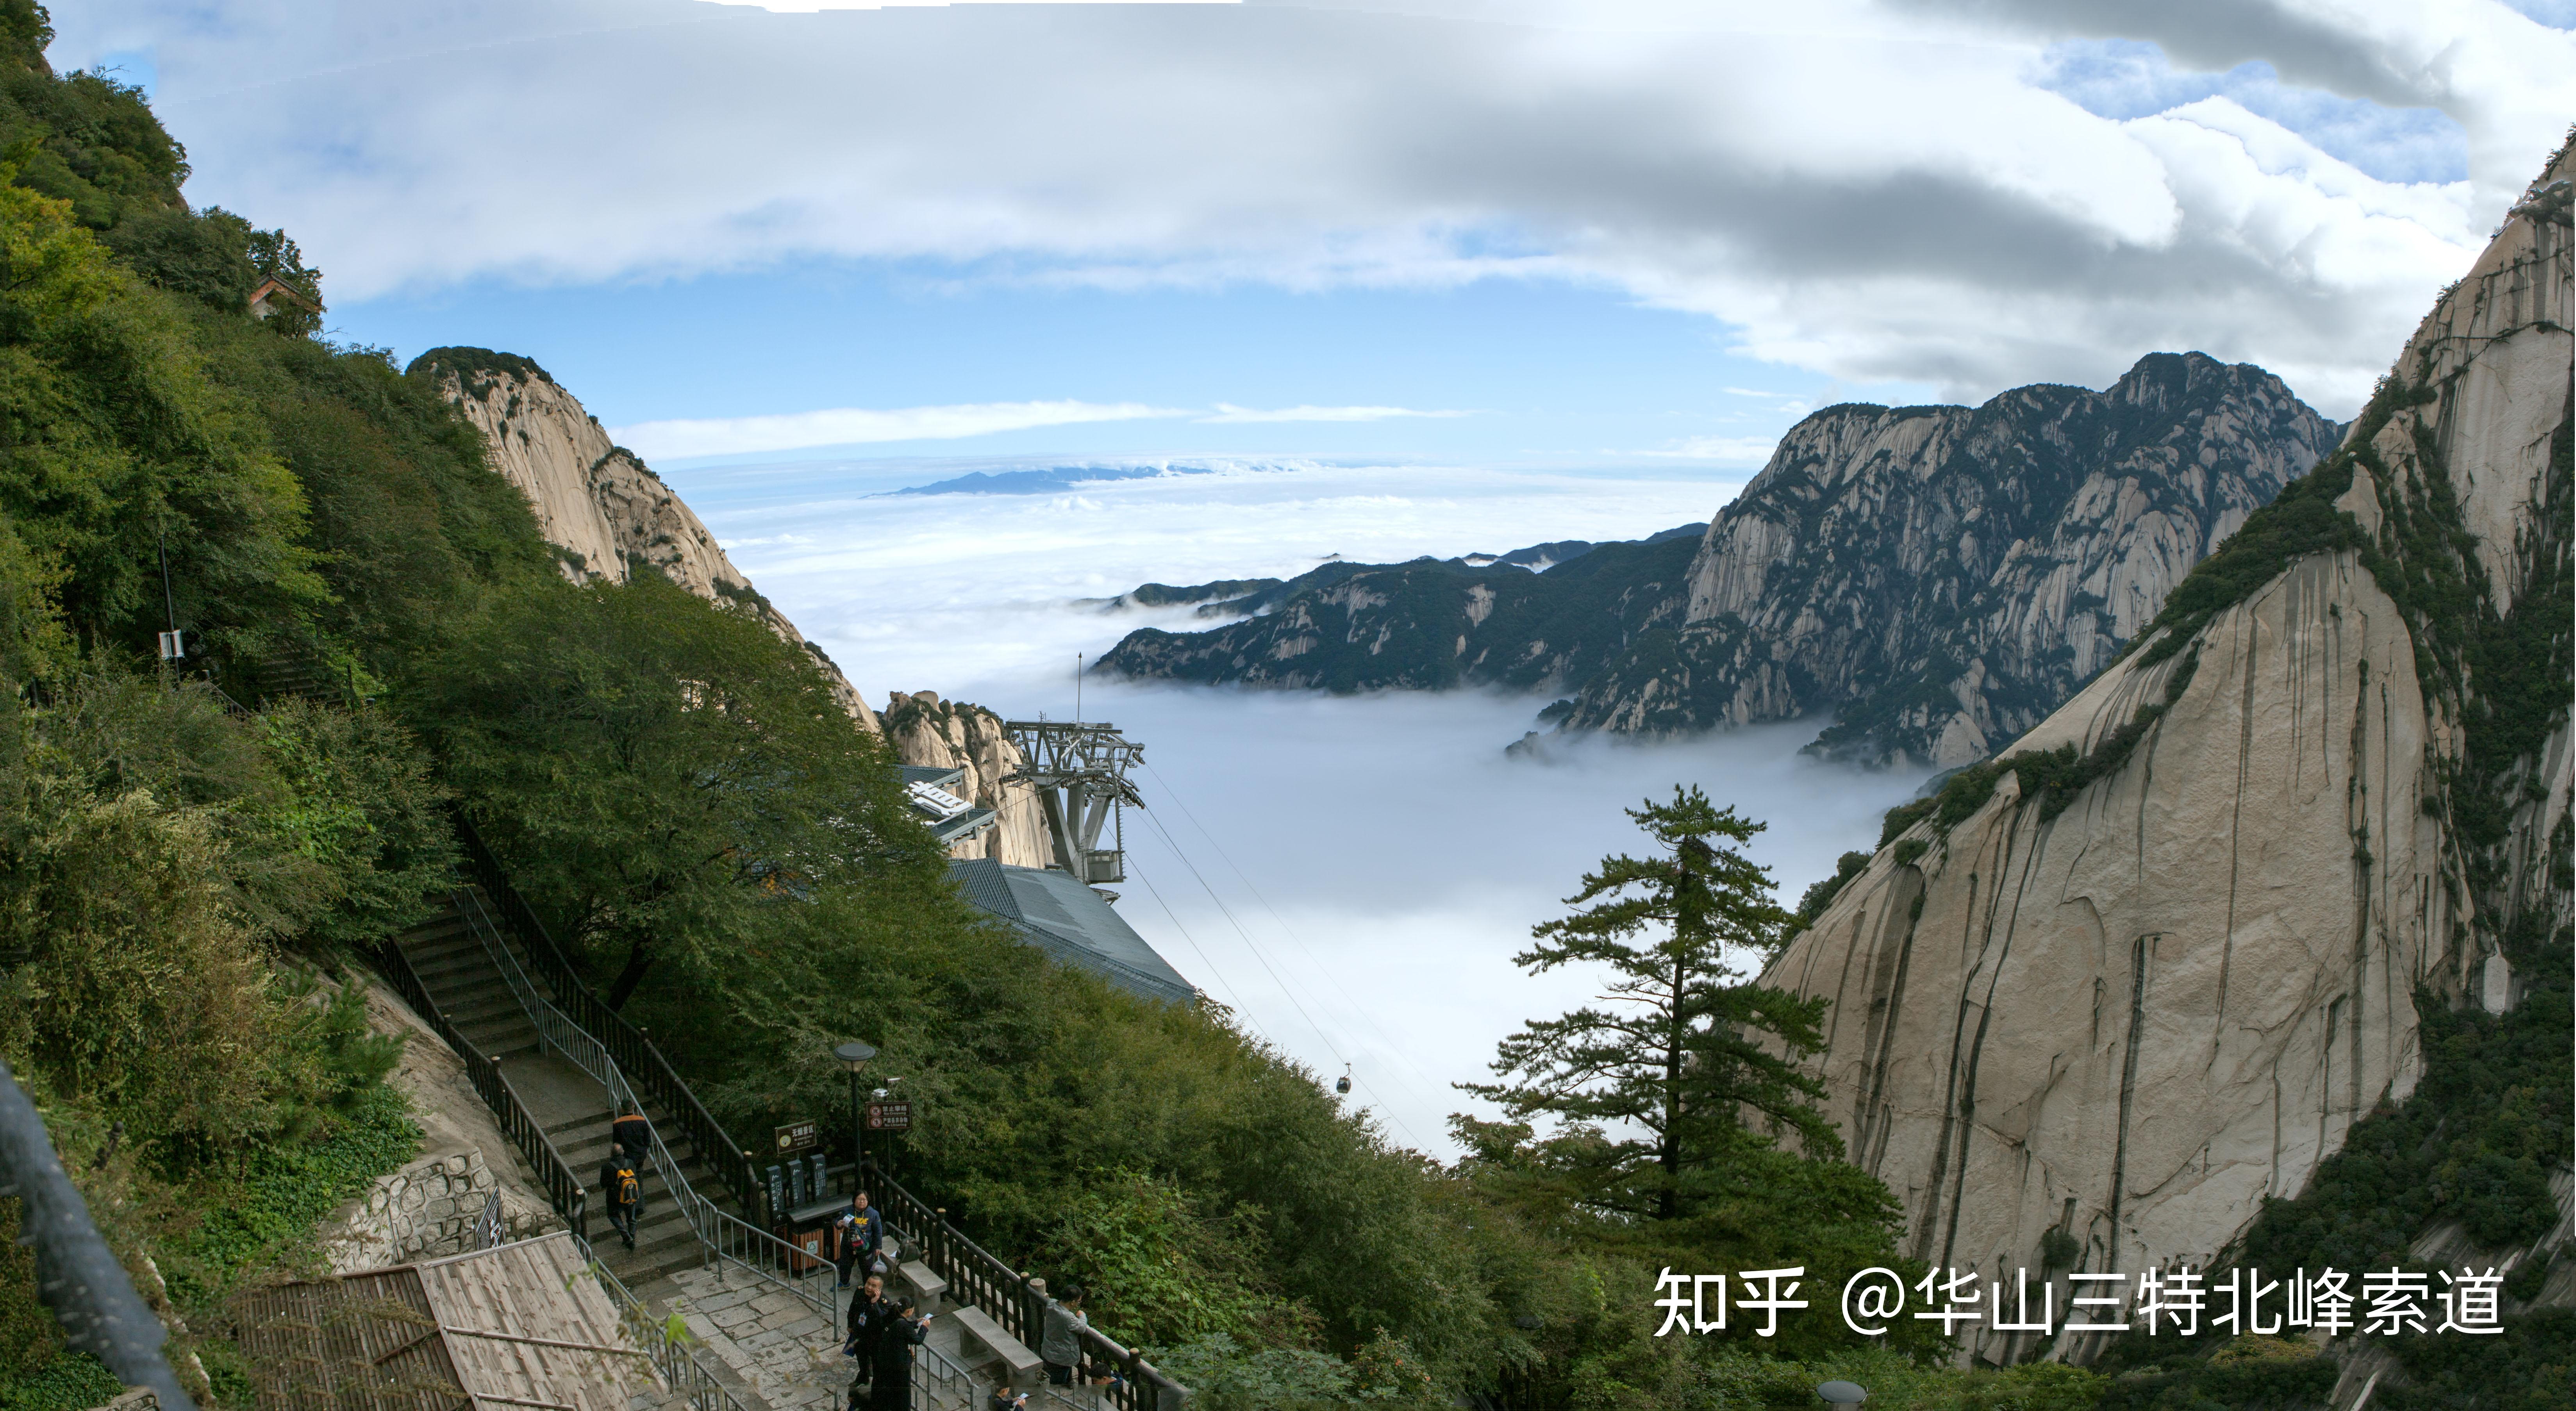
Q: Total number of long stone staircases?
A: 1